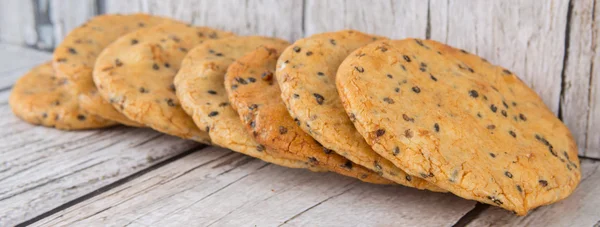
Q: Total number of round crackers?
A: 7